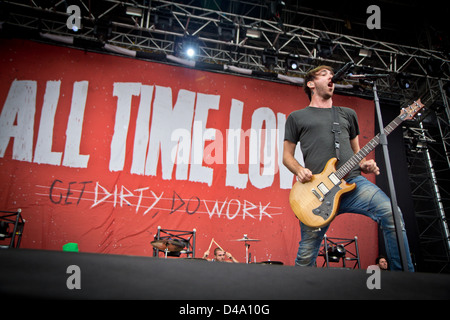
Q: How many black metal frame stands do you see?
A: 3